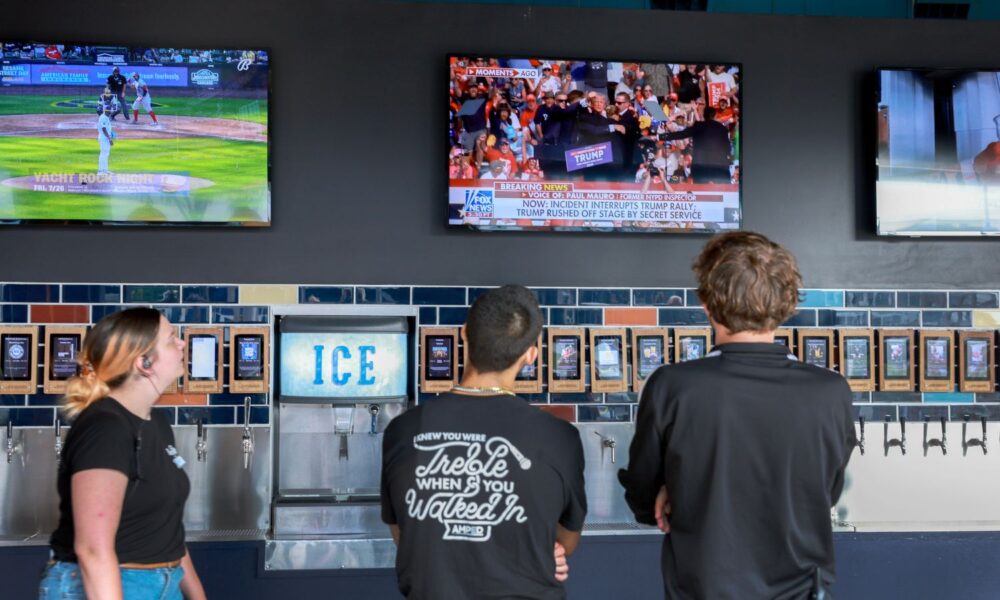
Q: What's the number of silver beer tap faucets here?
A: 9